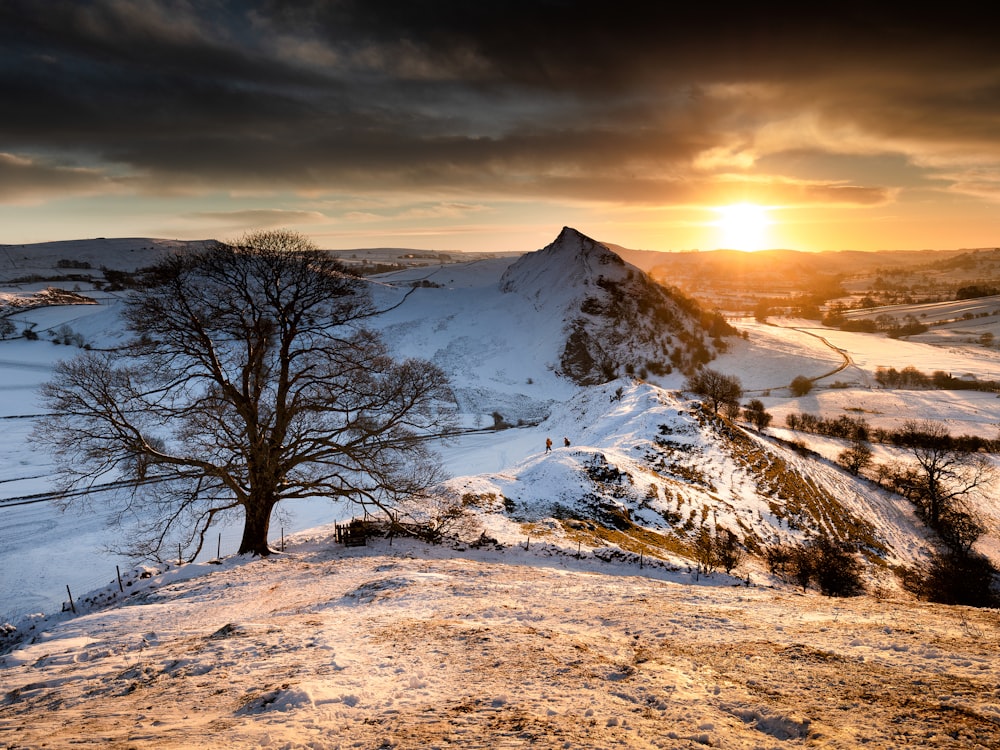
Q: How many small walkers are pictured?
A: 2